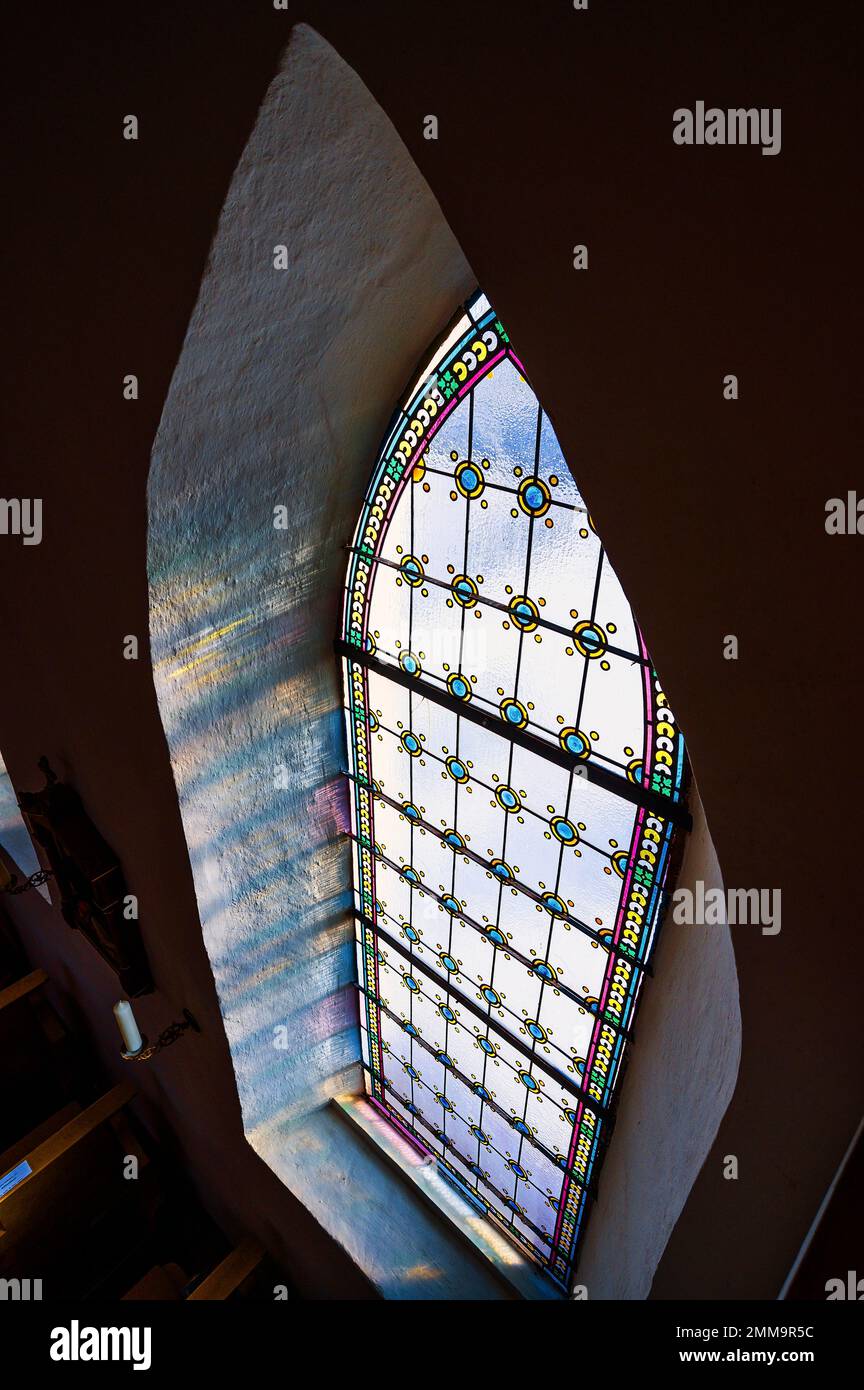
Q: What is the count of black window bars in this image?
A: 7